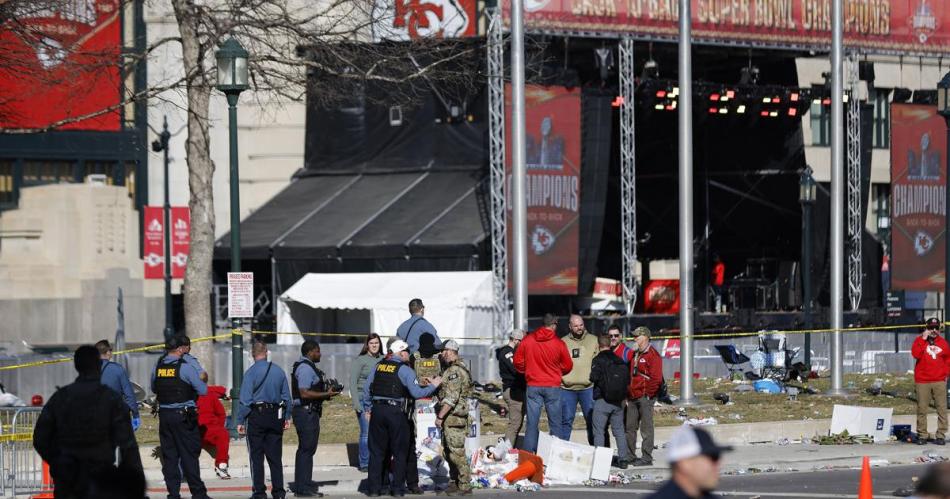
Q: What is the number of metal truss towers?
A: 3